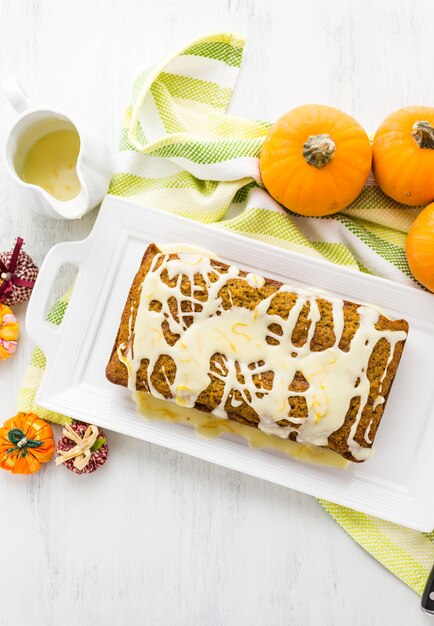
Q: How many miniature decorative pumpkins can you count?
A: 4